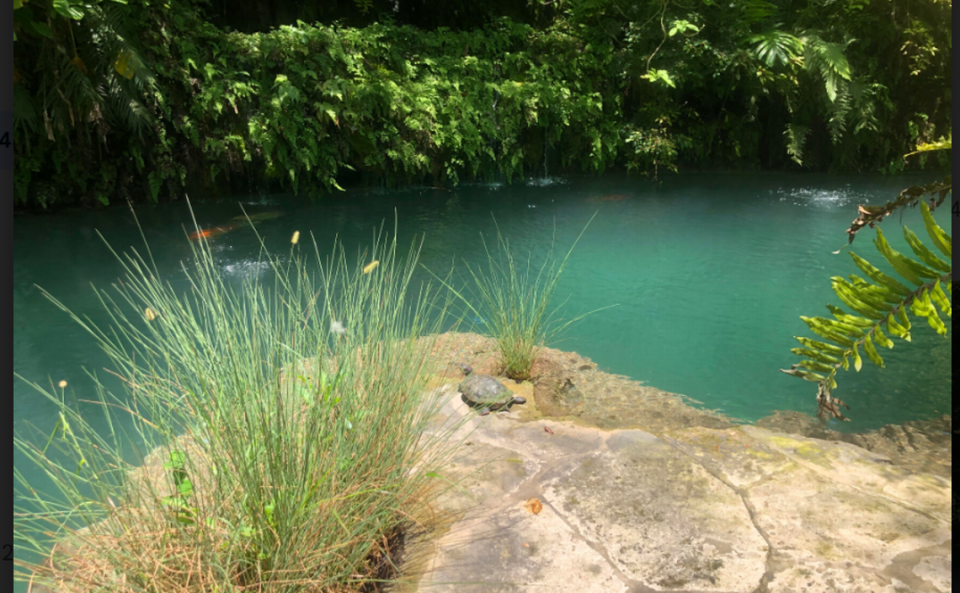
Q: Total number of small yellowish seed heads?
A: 4